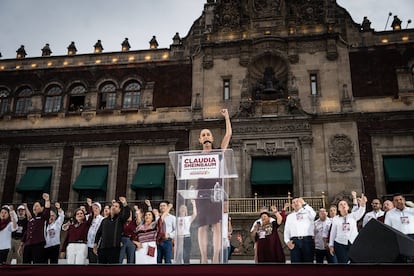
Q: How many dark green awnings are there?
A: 5